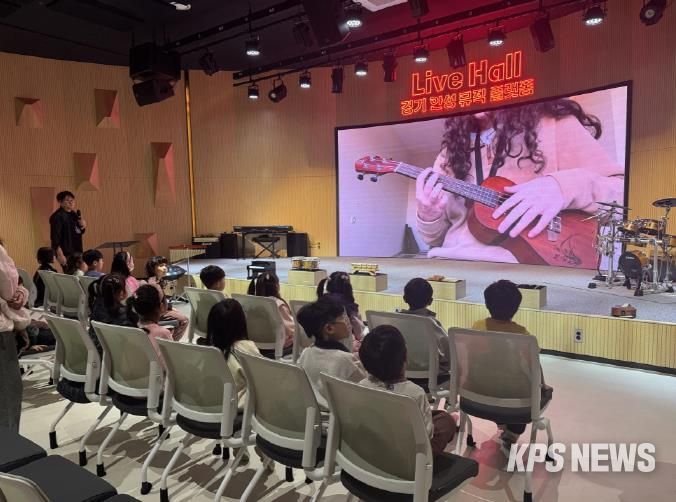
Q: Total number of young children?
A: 15